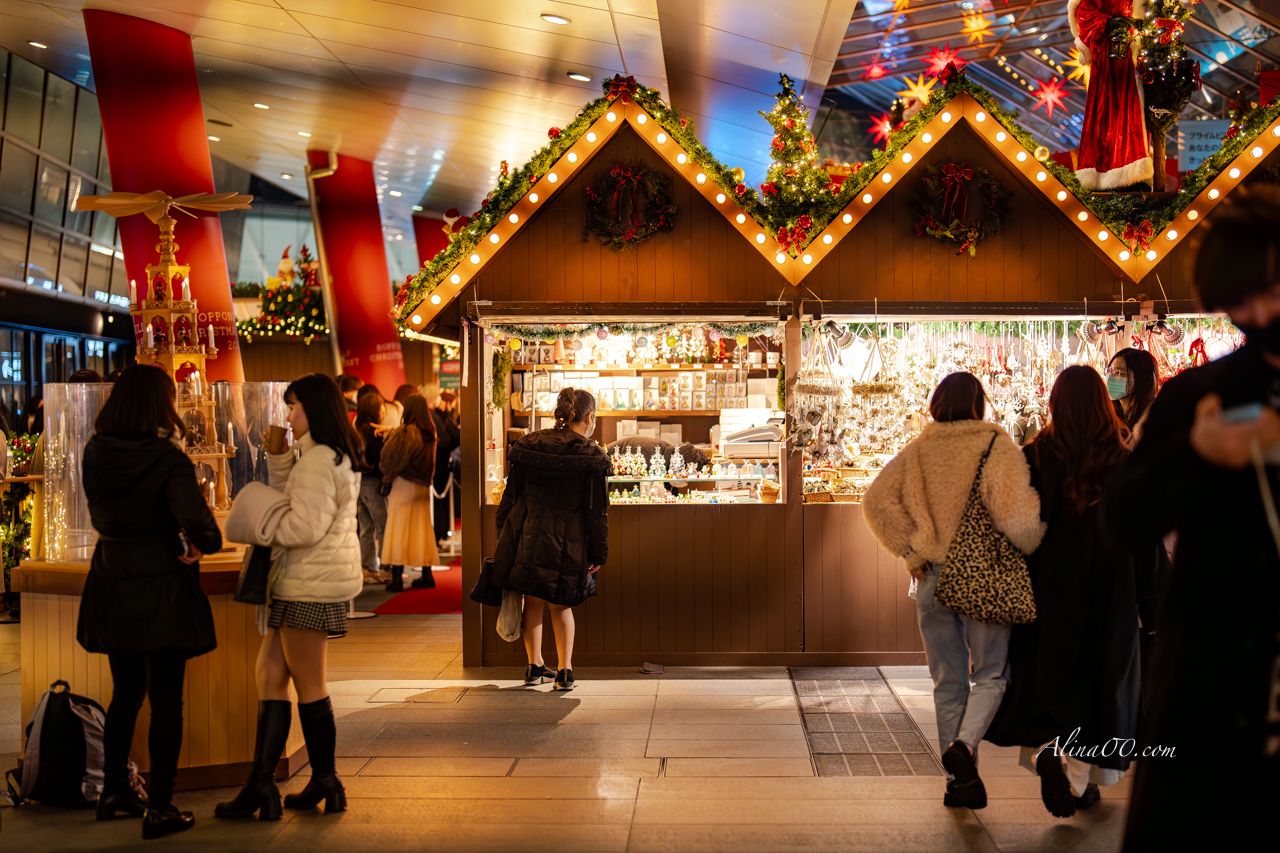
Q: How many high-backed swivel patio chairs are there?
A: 0